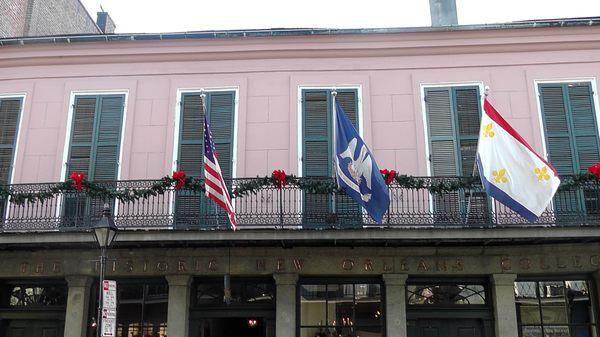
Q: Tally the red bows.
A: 5